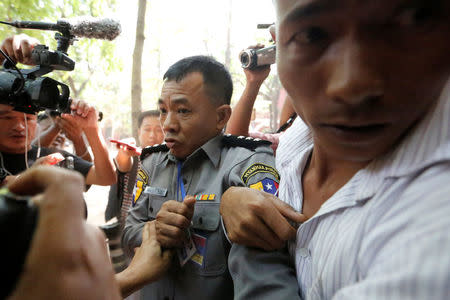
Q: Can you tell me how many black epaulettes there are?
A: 2